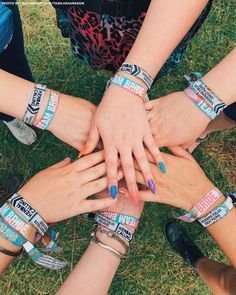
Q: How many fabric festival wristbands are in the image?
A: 13